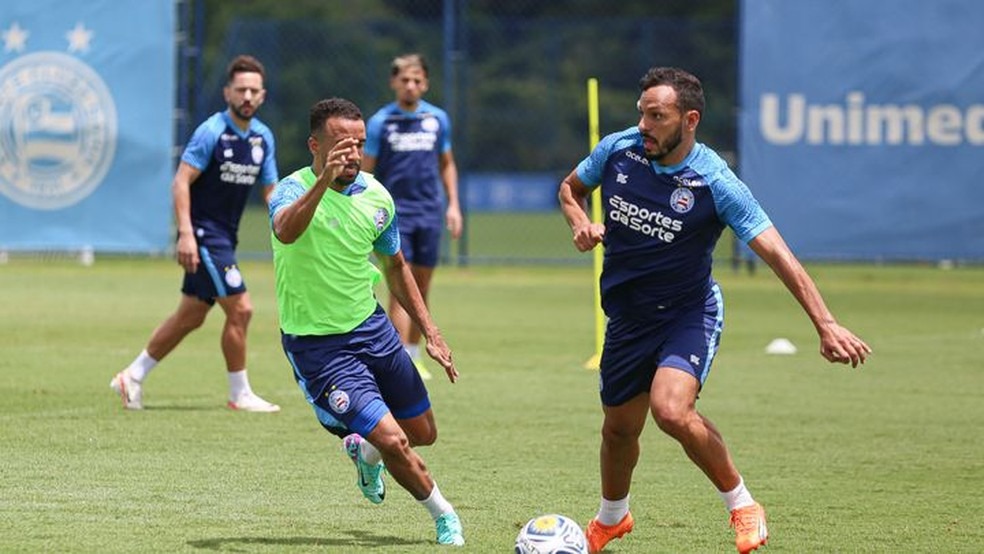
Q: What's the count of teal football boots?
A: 2